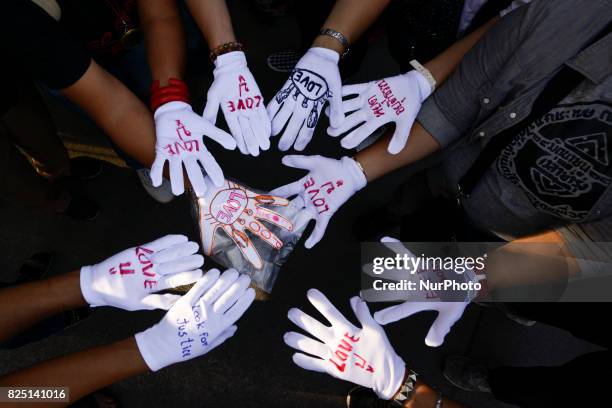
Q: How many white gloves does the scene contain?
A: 9